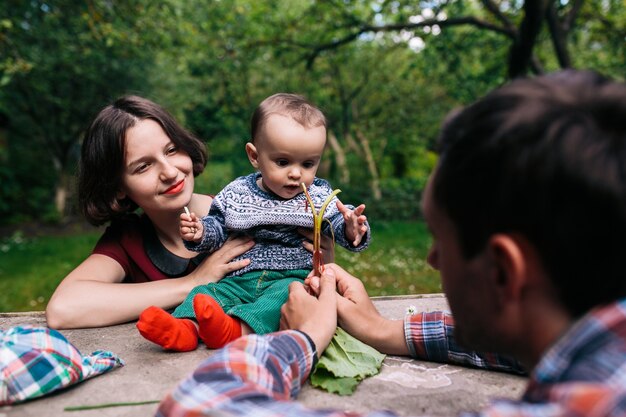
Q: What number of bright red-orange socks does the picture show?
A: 2